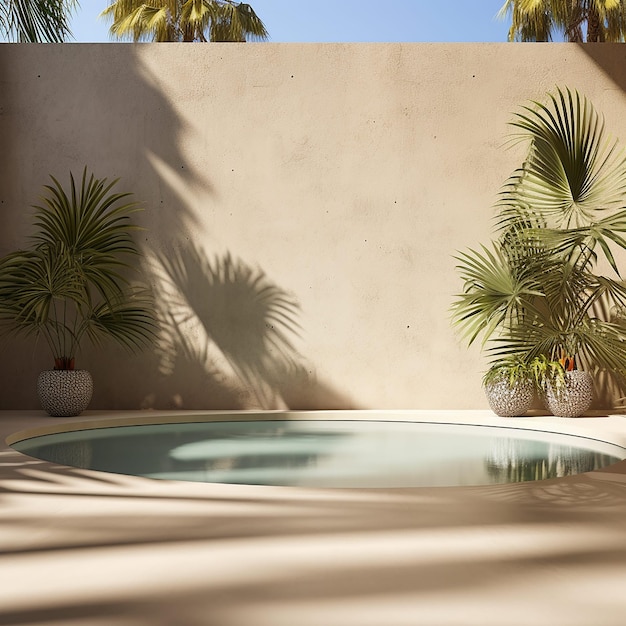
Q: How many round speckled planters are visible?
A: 3